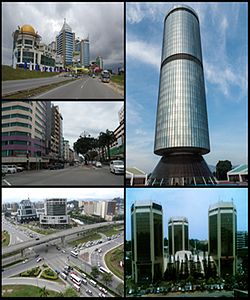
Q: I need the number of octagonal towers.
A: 3